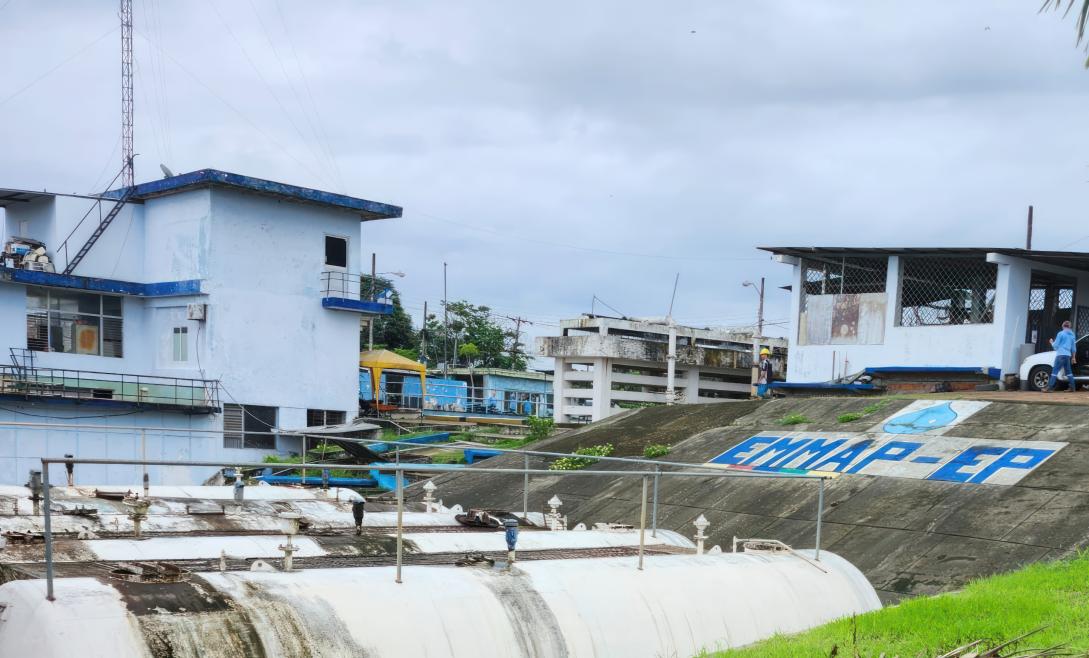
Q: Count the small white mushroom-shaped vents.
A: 3